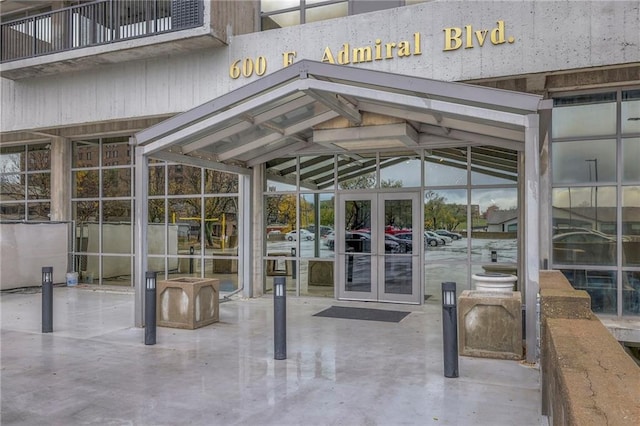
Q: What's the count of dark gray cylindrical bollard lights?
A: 4